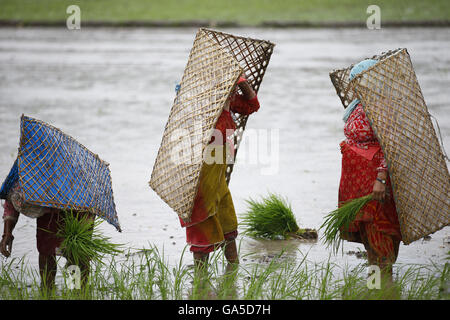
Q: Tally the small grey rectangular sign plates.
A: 0